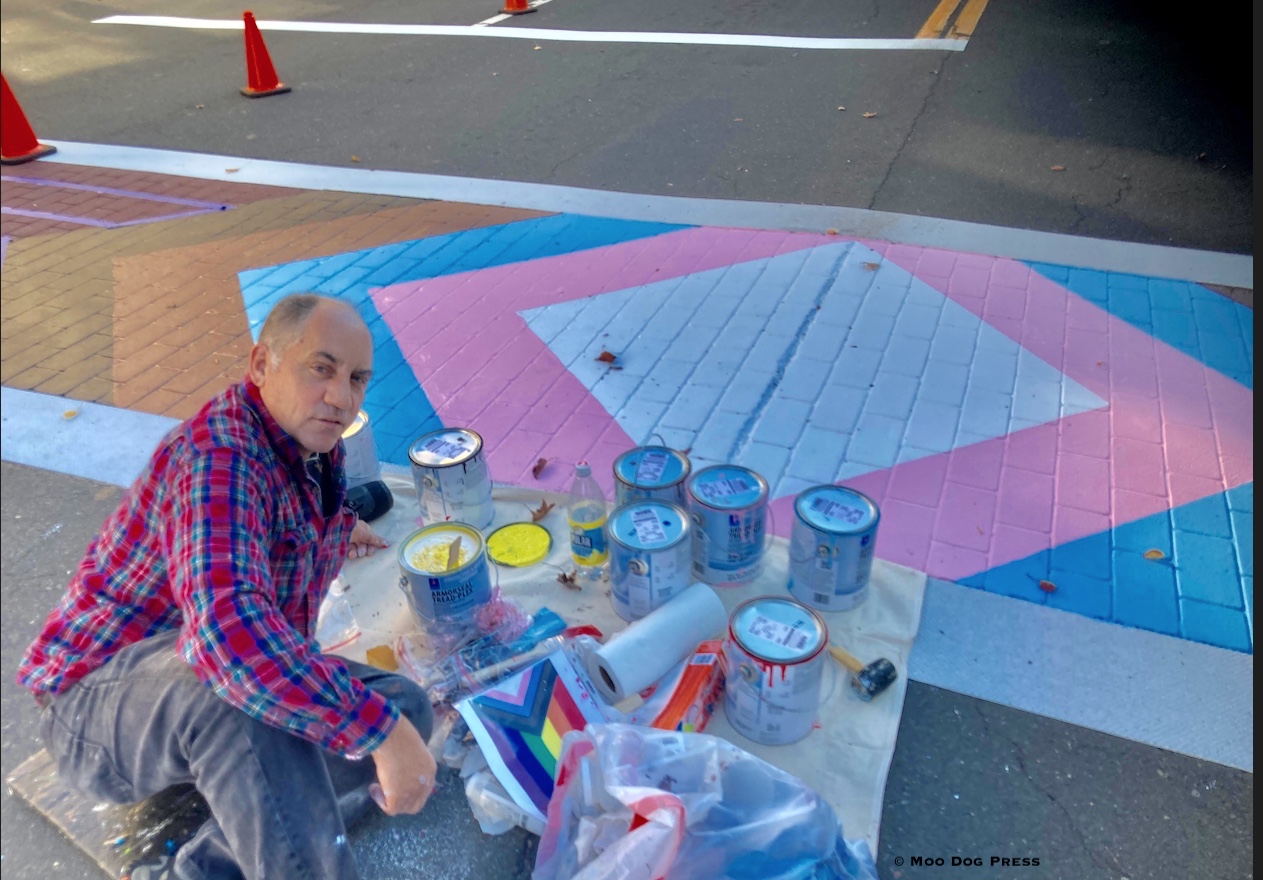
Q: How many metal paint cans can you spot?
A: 8